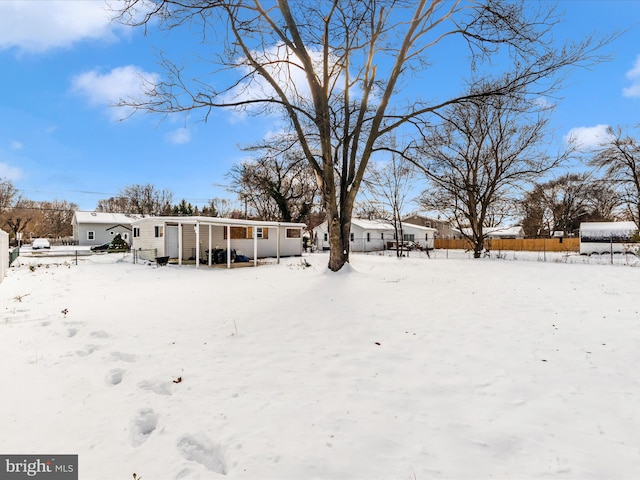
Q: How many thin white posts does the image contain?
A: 6